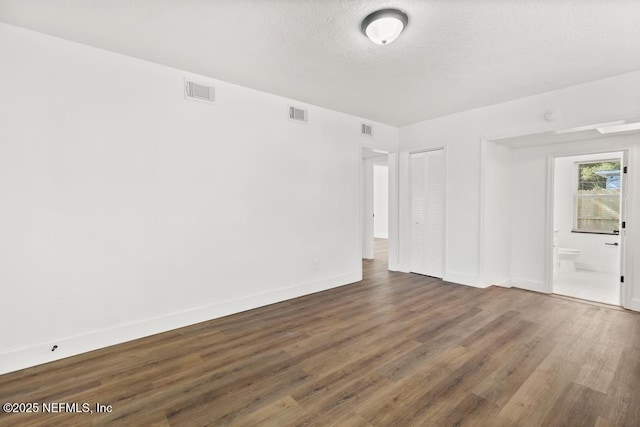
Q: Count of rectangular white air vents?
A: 3